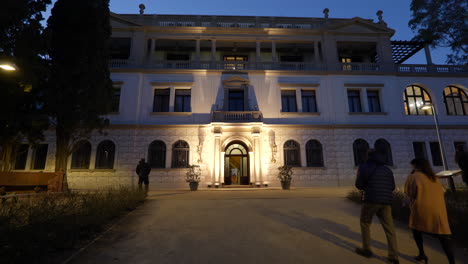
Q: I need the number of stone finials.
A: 3